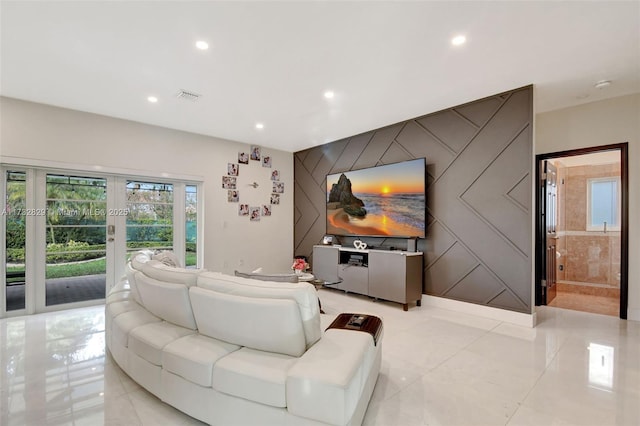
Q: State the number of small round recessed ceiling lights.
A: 5